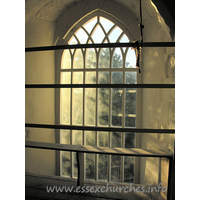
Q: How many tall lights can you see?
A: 6